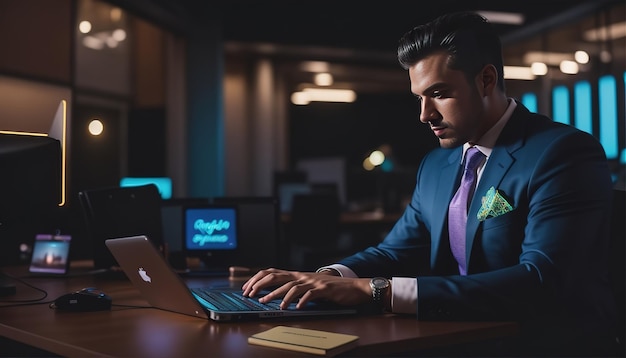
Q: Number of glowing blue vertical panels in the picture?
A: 4